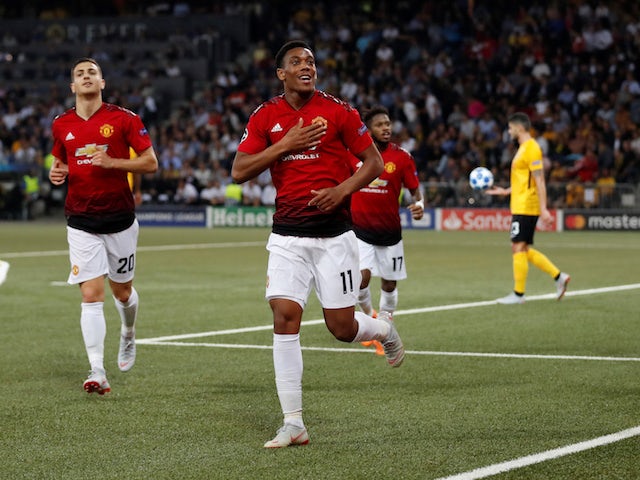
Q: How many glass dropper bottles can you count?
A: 0